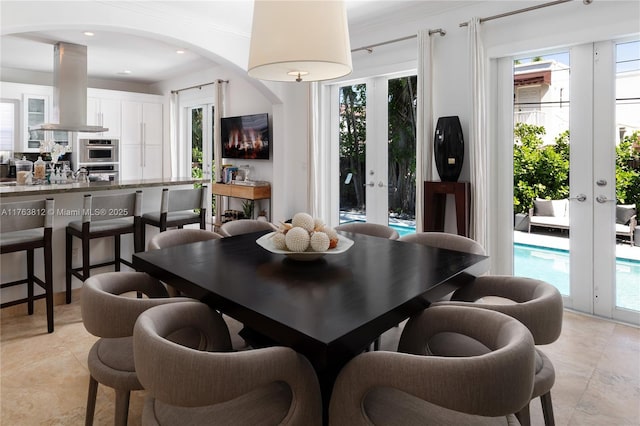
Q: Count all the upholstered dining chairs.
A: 8